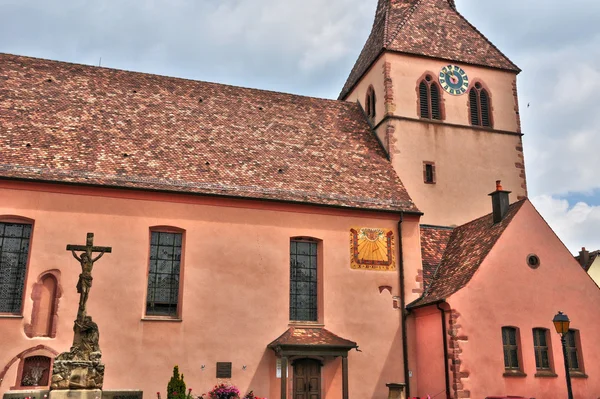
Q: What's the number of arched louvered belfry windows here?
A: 3